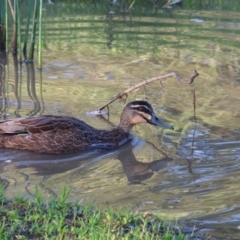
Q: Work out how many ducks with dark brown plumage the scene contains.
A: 1